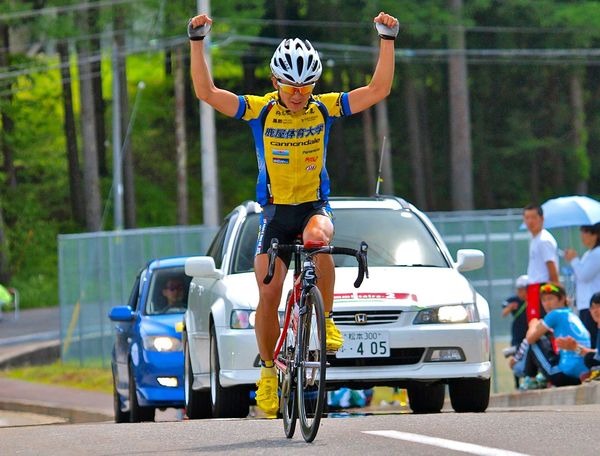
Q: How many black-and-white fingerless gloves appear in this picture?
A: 2